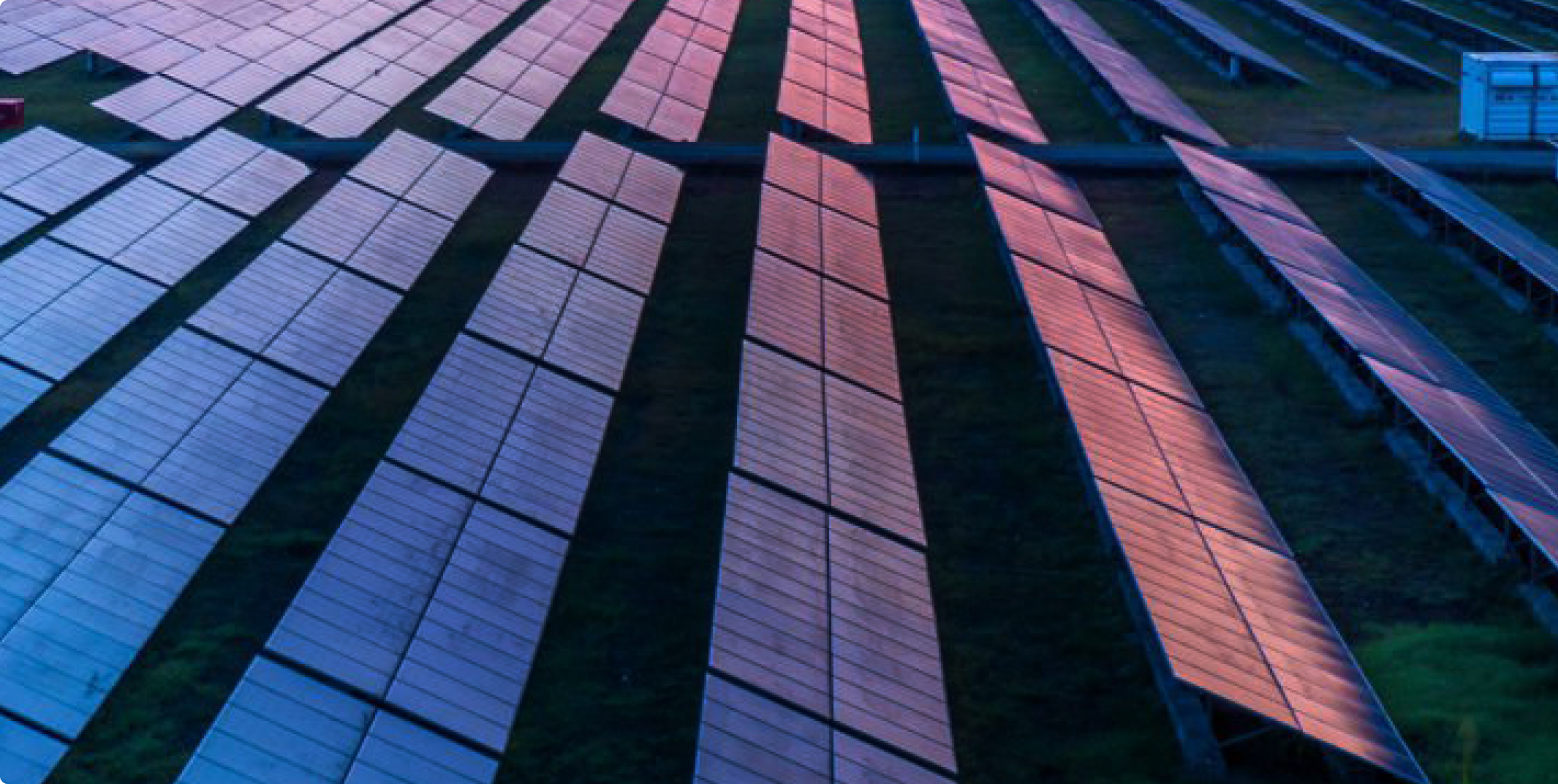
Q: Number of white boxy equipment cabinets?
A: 1